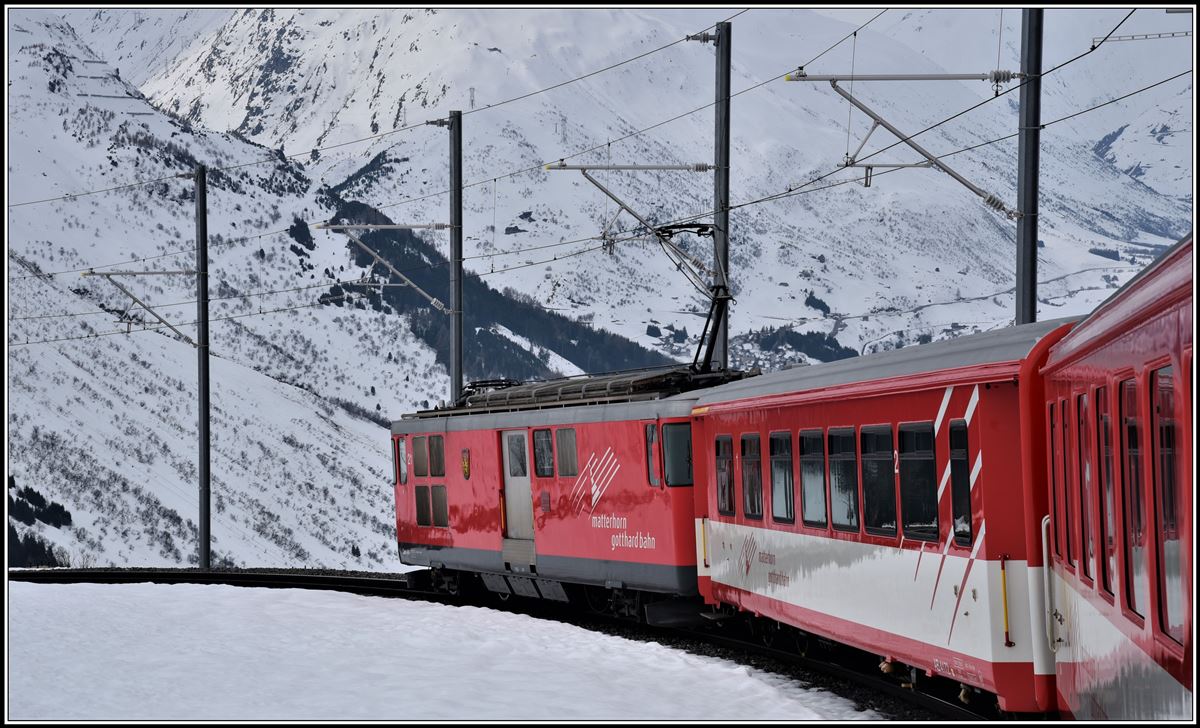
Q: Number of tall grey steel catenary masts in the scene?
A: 4